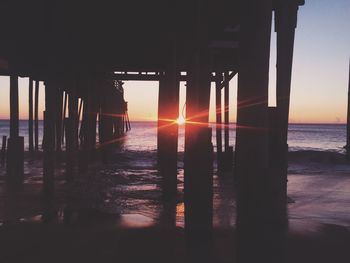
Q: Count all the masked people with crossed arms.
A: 0